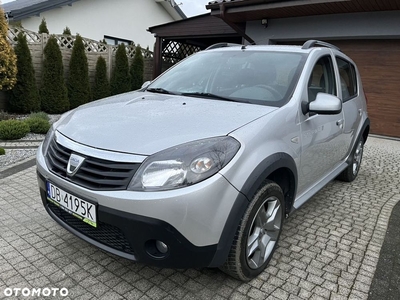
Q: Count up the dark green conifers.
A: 6